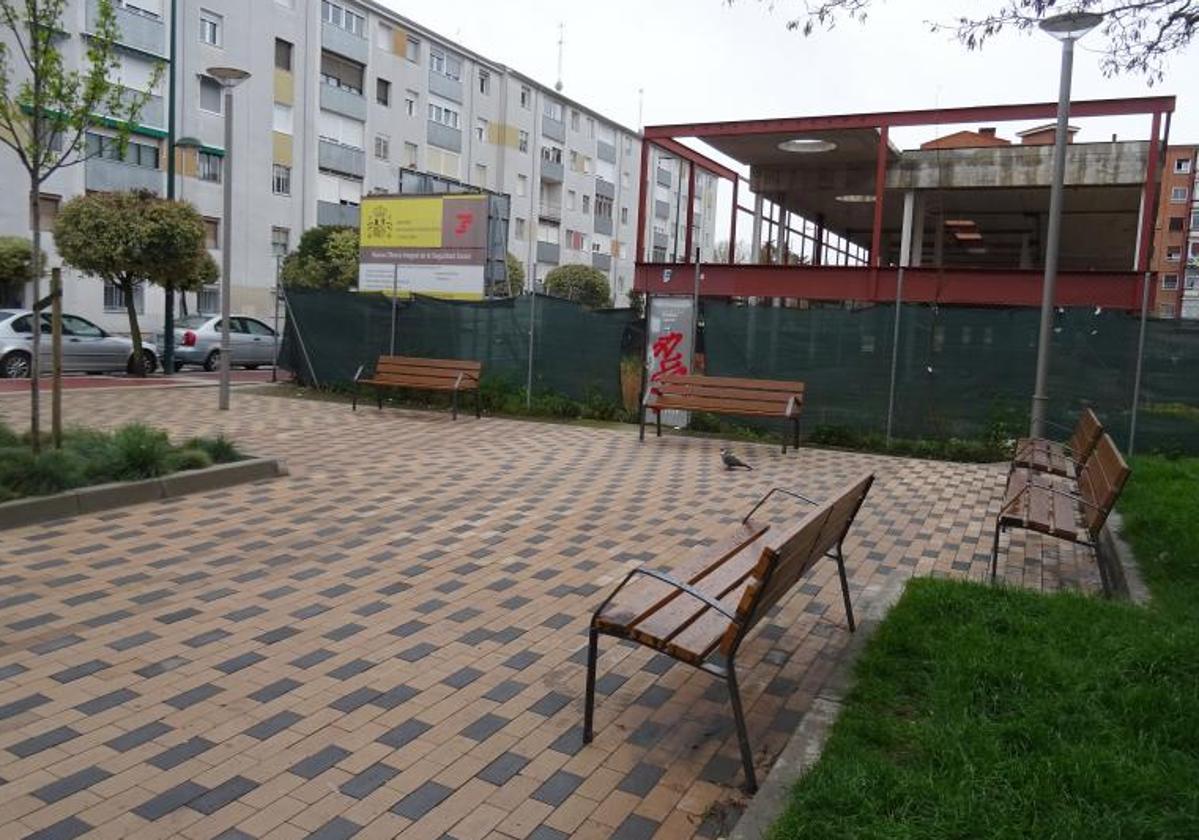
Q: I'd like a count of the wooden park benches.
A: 5